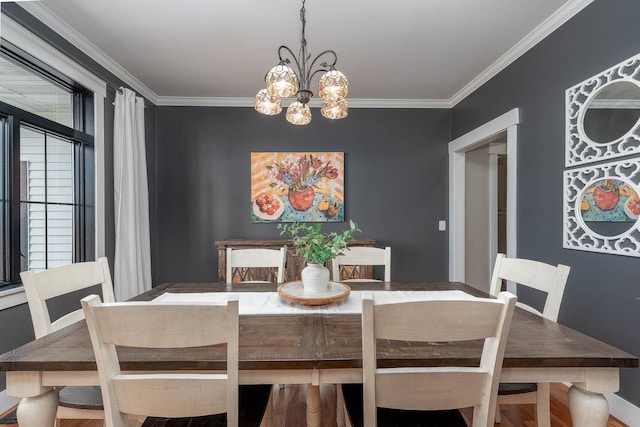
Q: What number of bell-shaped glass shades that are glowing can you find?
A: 5